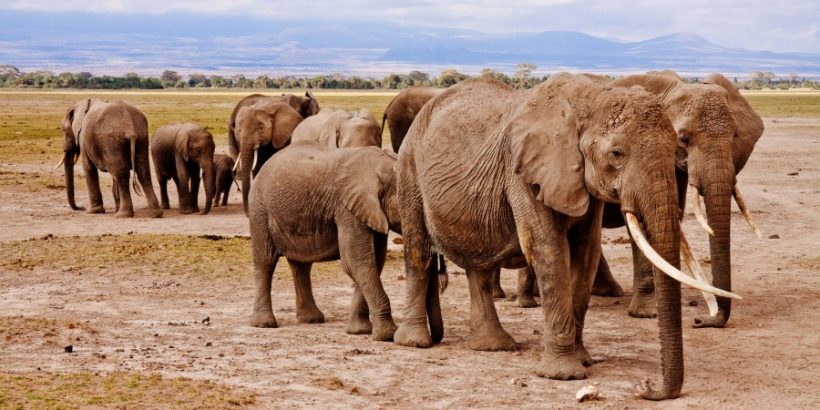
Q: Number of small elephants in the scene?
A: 3